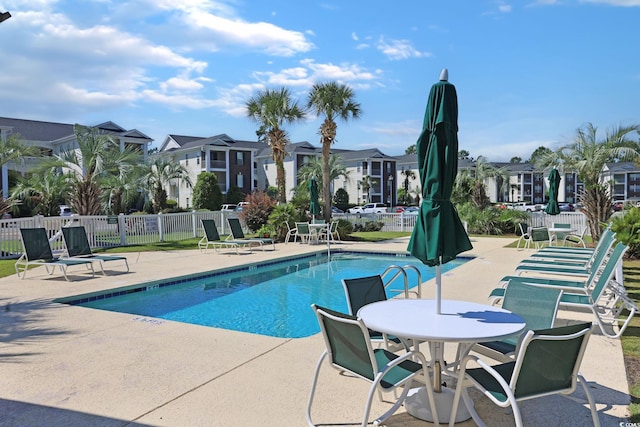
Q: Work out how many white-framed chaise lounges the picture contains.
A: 11